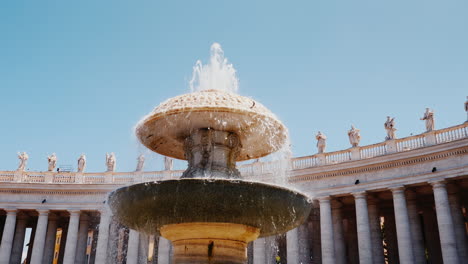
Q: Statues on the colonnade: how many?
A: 11